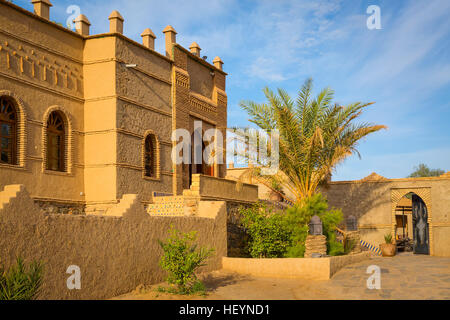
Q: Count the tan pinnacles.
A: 7